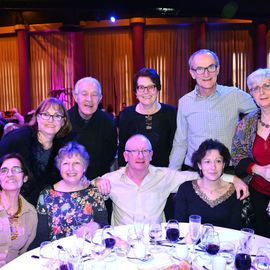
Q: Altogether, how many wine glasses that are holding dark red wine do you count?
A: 5